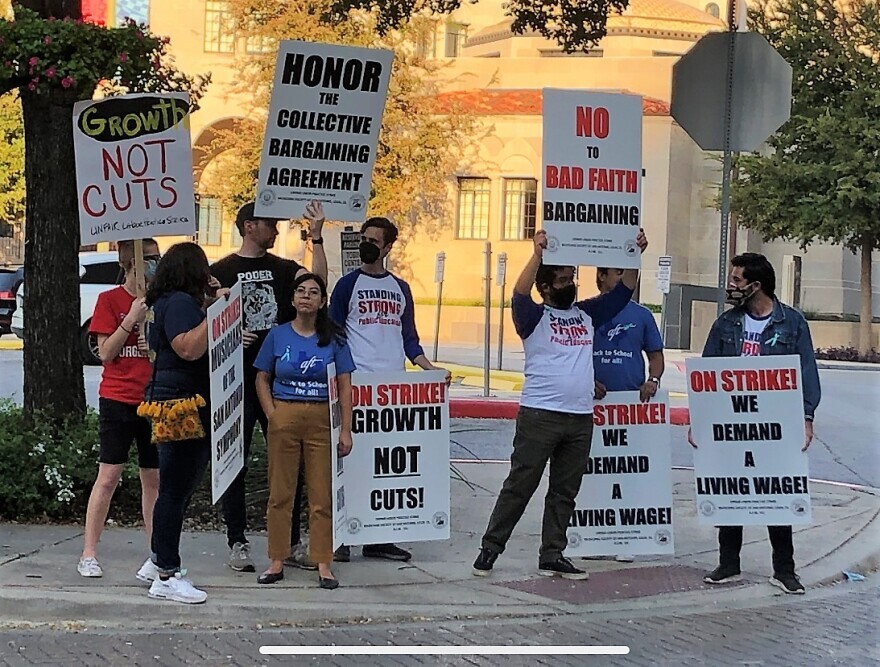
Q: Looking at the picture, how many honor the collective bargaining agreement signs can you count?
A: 1